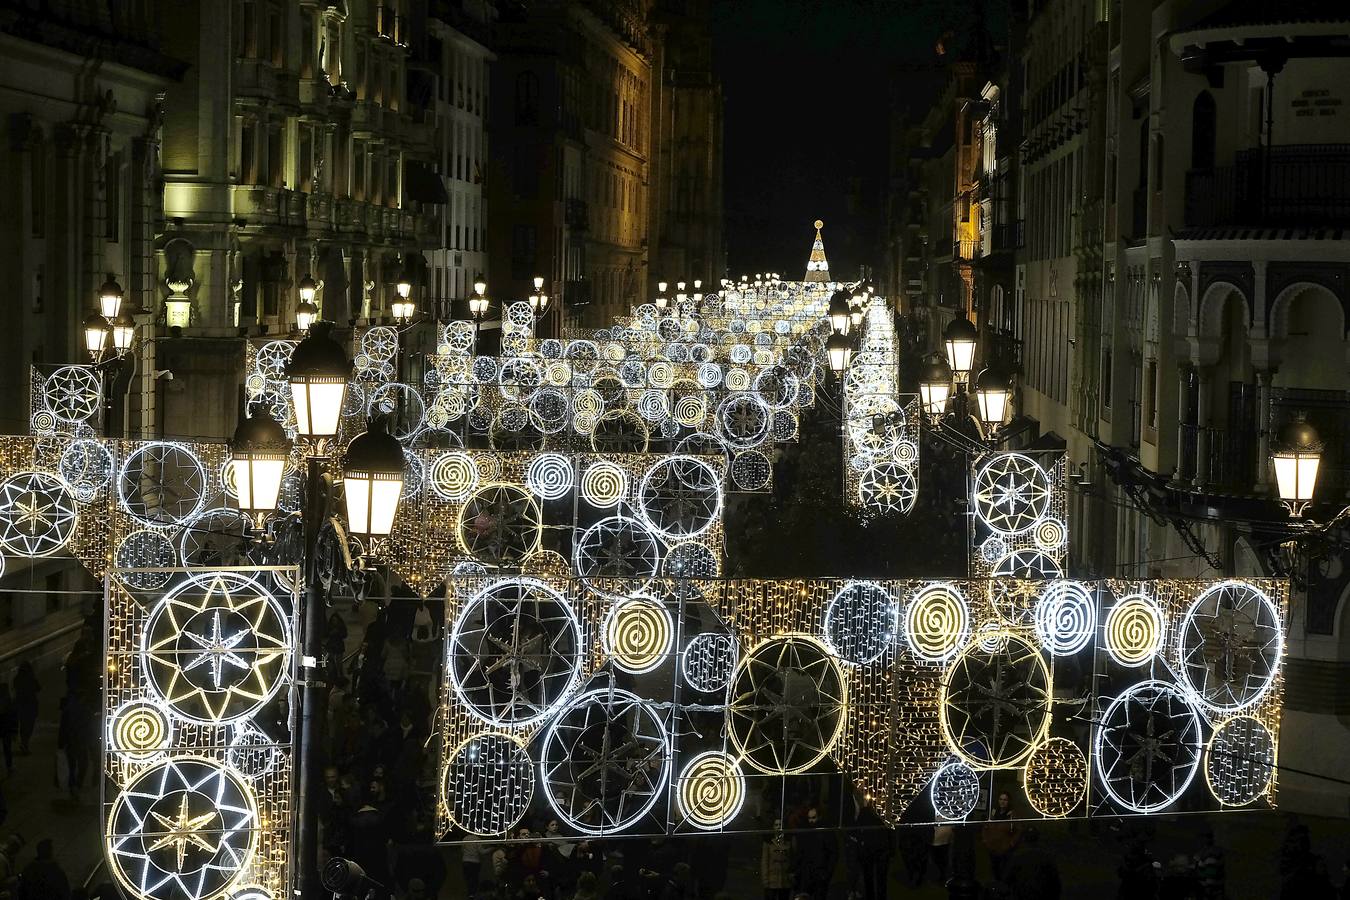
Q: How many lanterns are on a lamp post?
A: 3